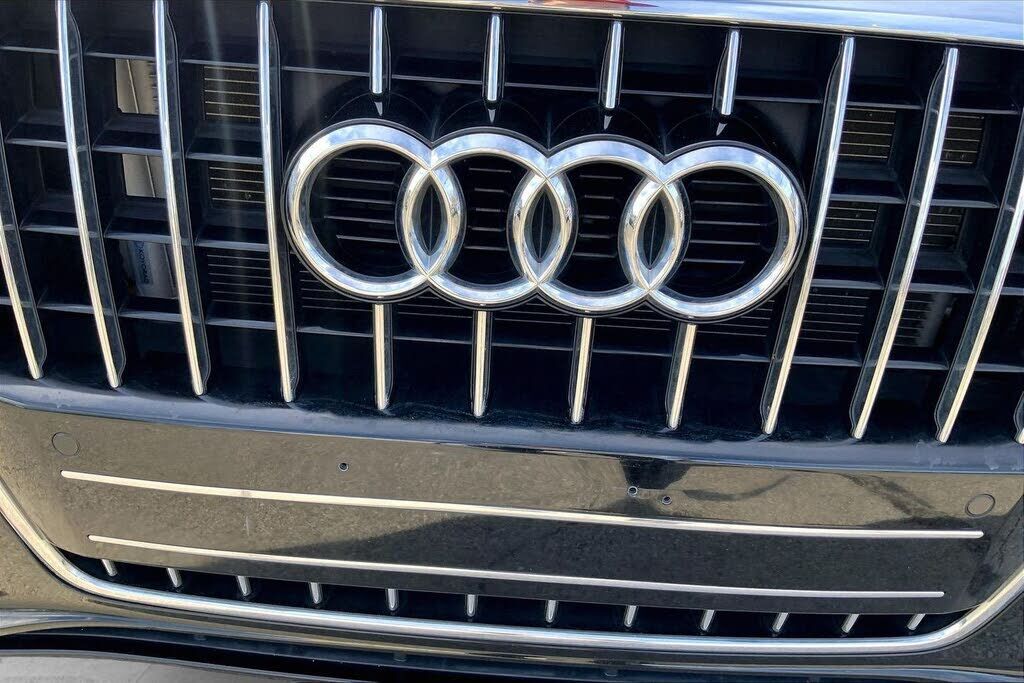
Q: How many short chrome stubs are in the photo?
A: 12